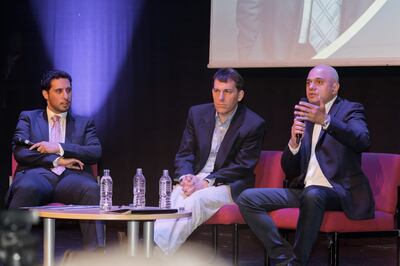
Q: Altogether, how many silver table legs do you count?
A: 3